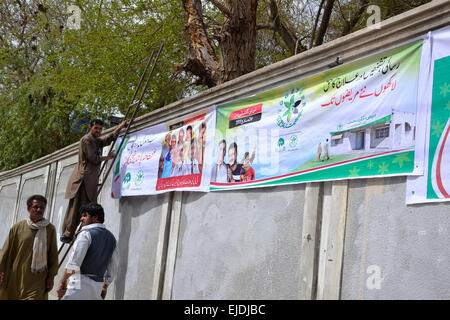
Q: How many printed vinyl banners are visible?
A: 3